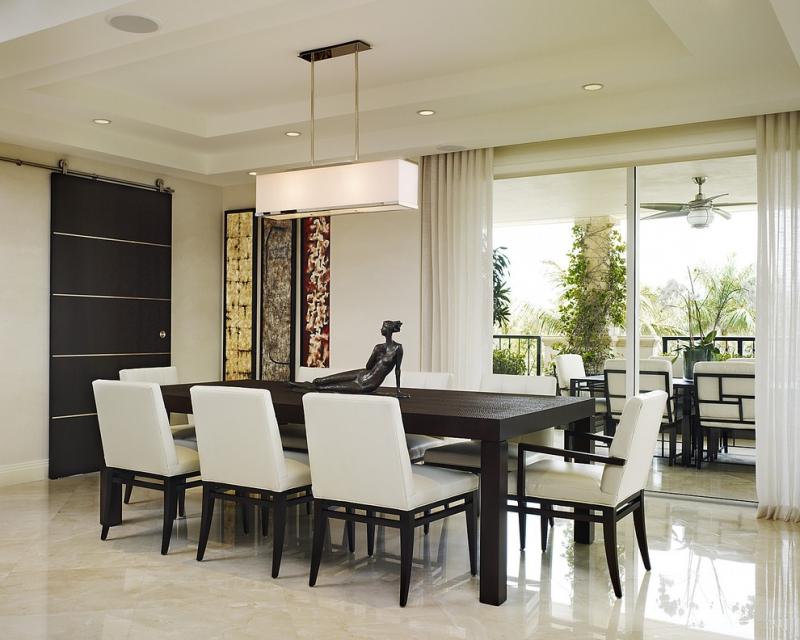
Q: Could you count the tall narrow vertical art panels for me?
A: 3